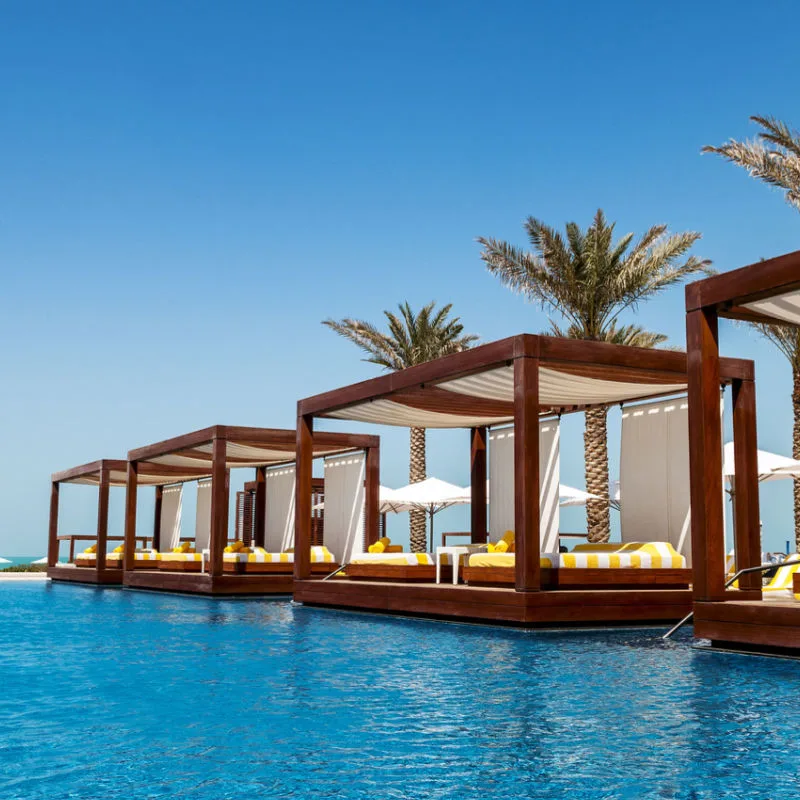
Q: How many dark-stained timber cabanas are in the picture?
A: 4